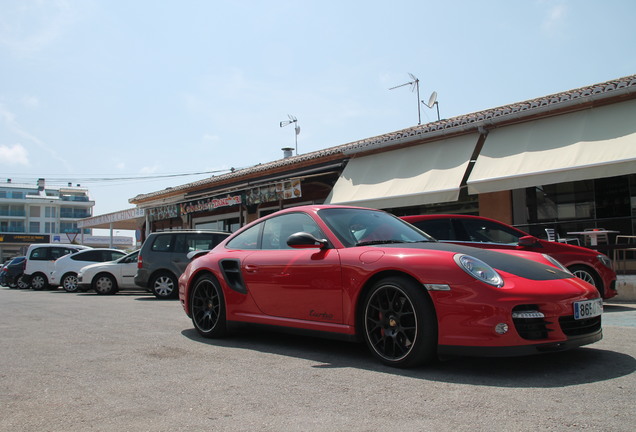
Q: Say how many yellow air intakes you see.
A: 0